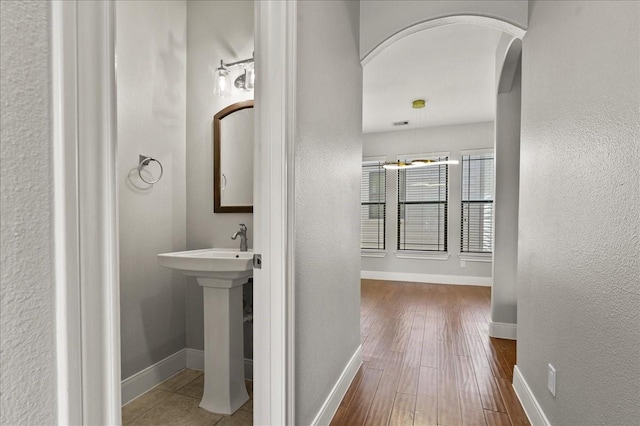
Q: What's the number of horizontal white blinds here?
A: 3